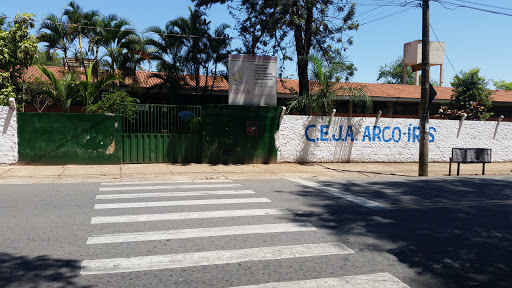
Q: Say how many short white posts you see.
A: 6